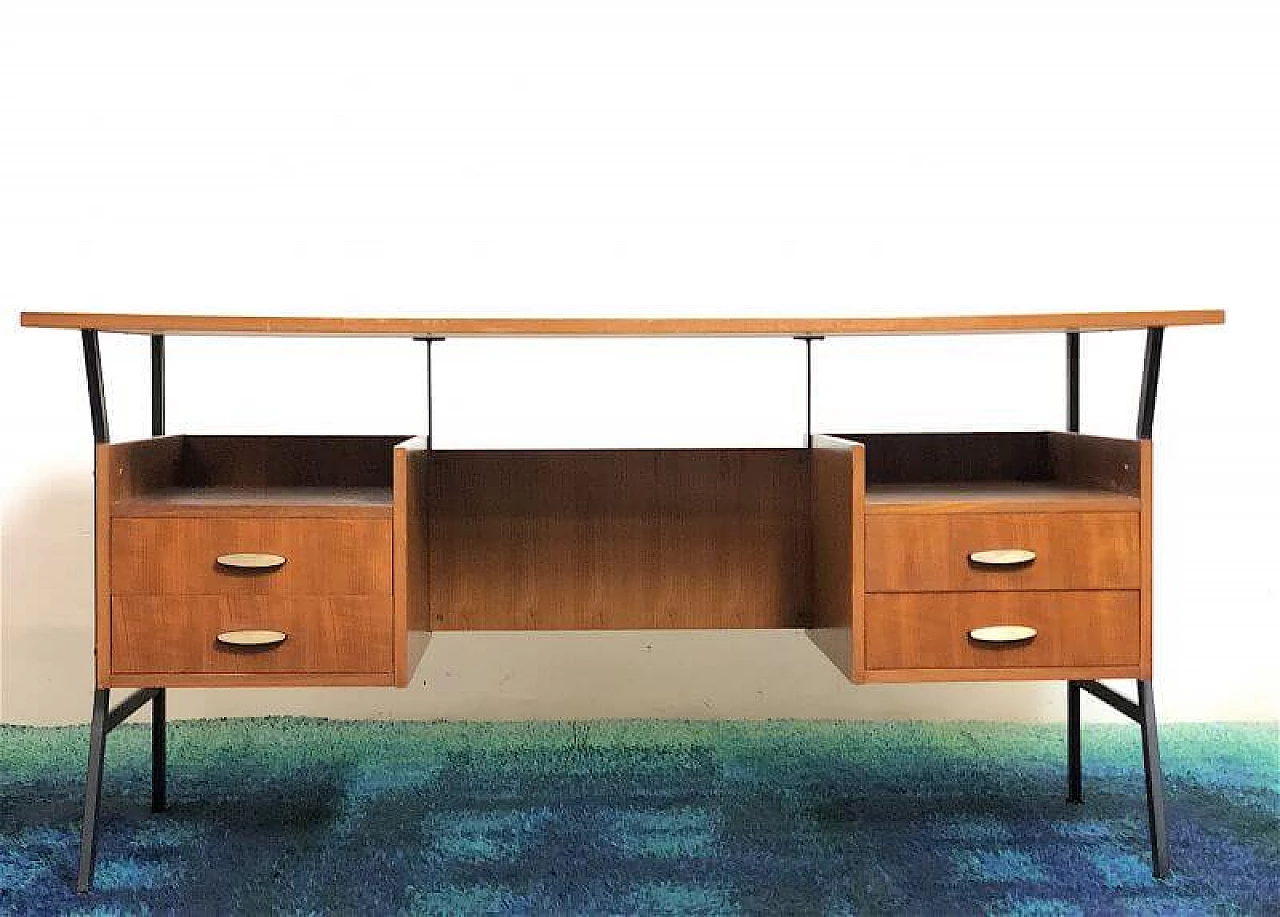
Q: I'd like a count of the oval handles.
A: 4